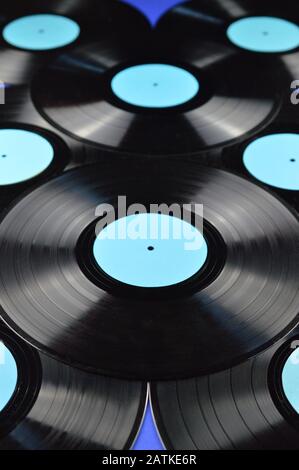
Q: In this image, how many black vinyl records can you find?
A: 8